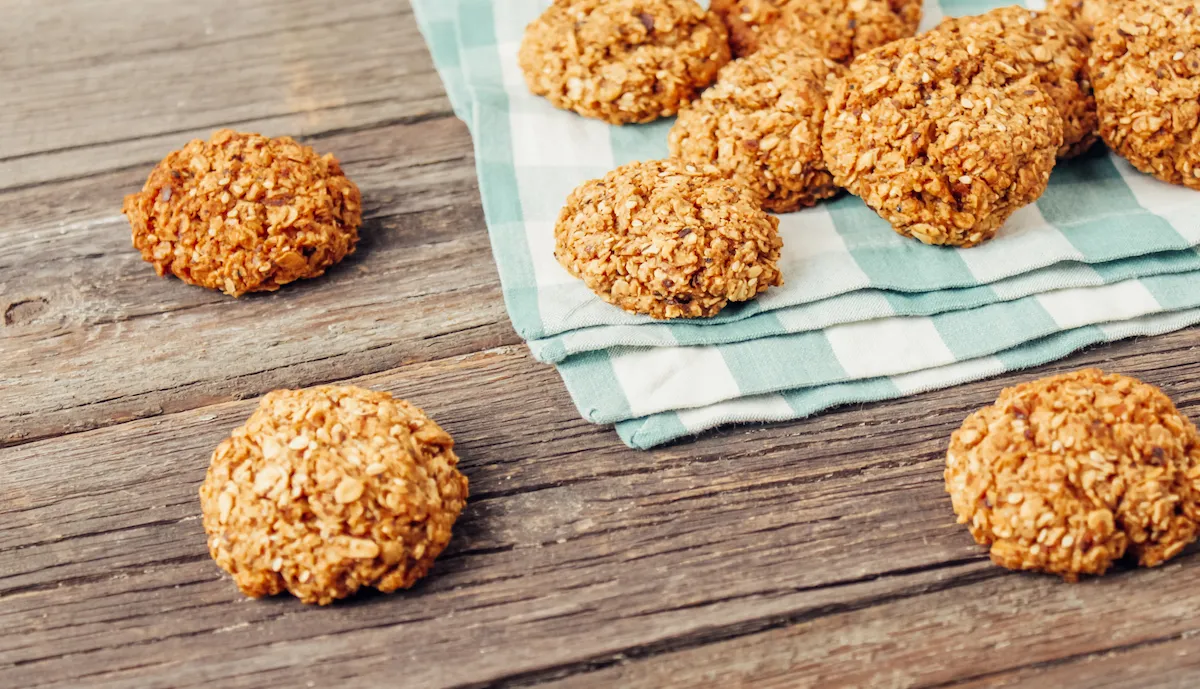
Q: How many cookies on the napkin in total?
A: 8